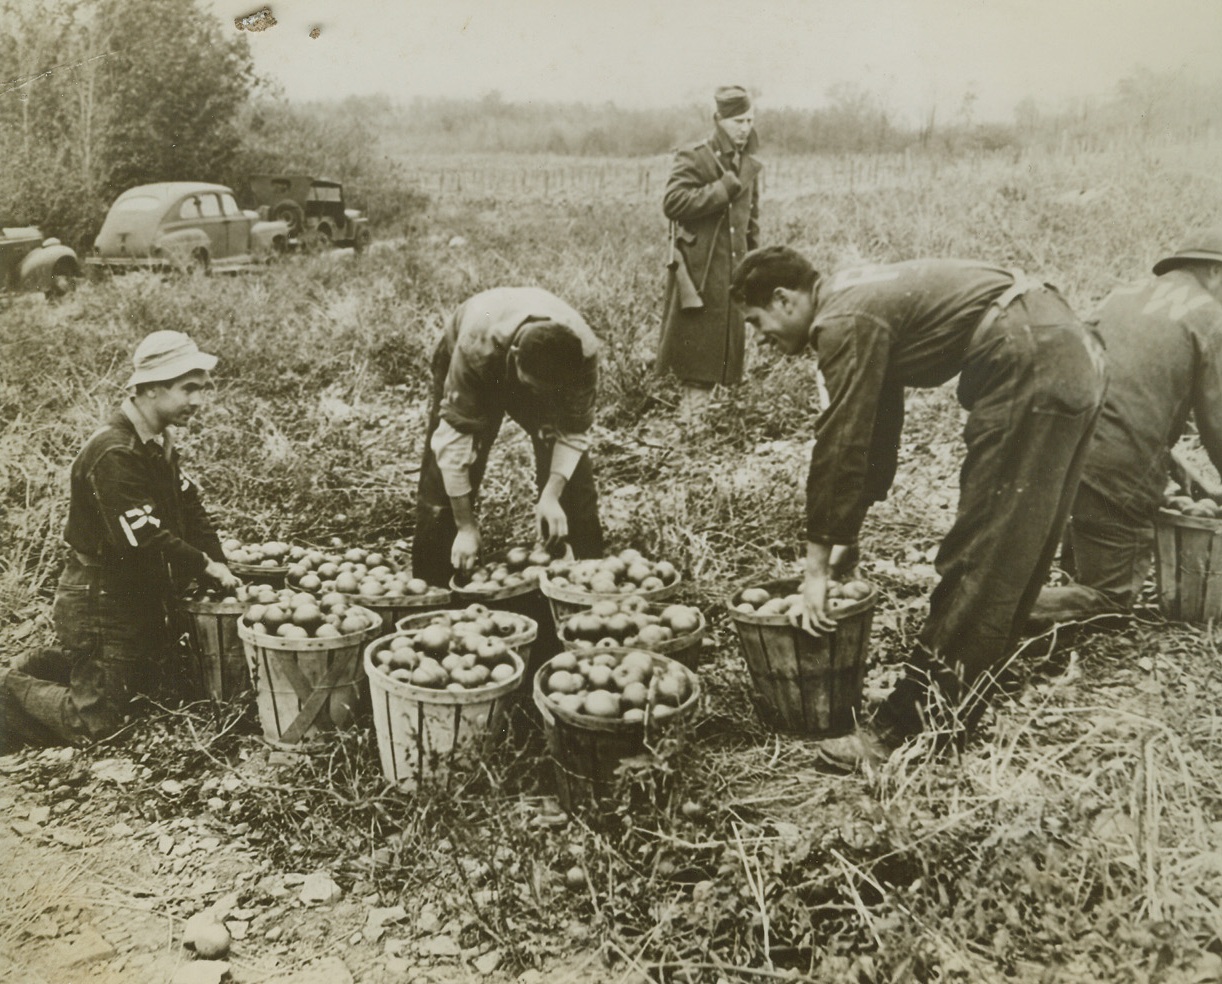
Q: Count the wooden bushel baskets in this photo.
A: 12